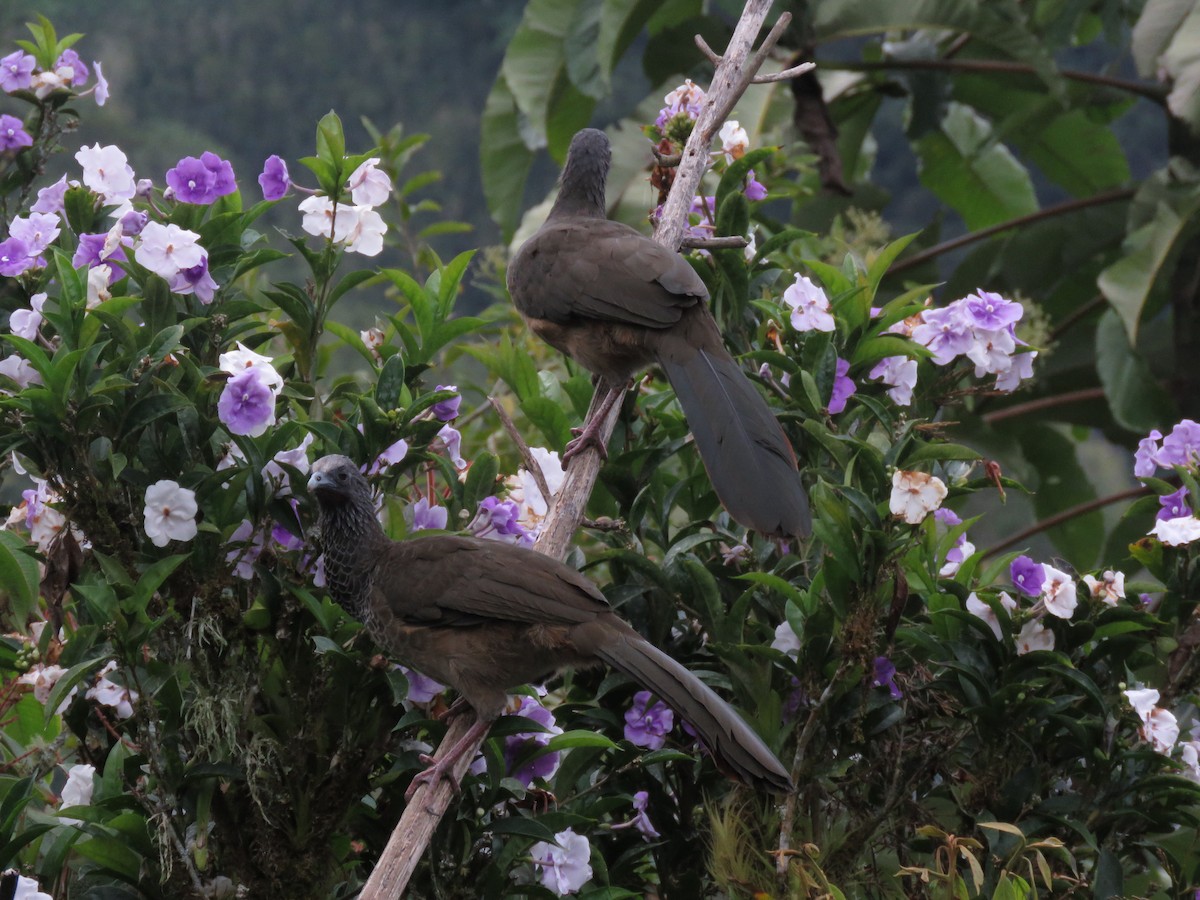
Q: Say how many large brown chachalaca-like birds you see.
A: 2